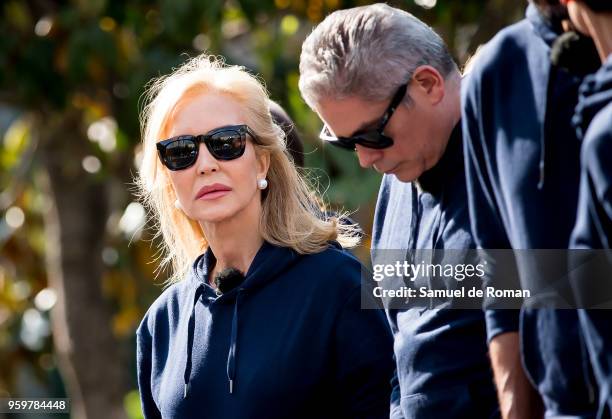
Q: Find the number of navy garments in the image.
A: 4